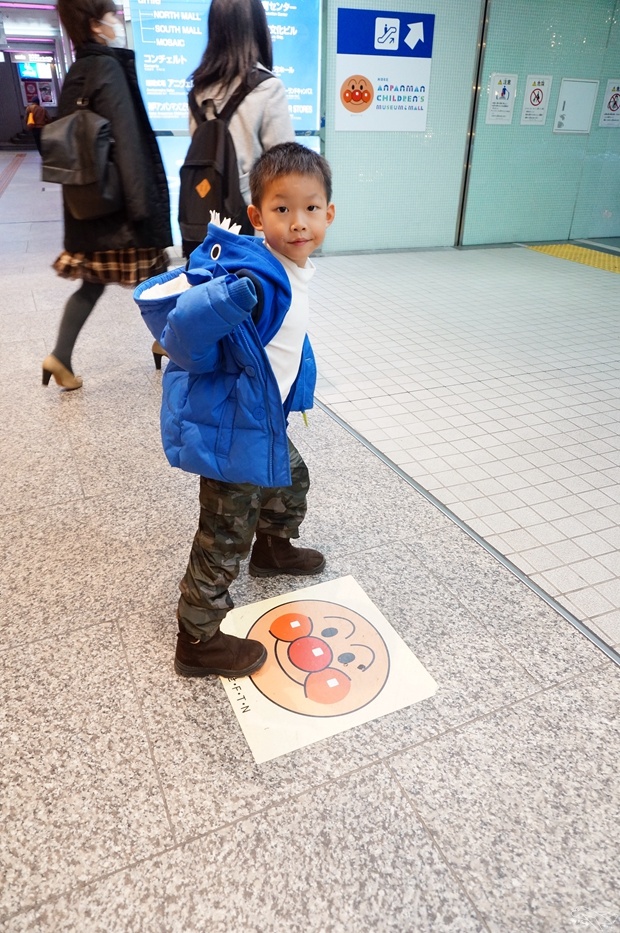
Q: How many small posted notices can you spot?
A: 3